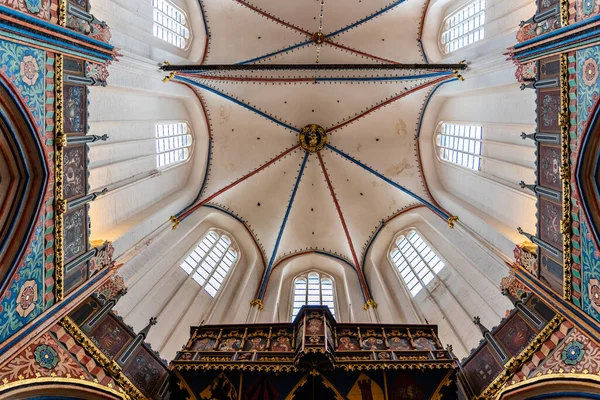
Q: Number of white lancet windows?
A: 7